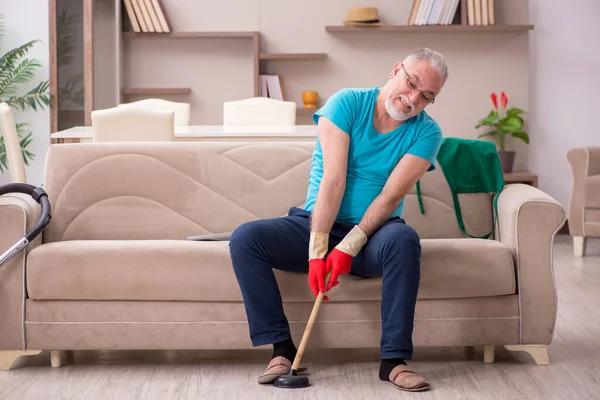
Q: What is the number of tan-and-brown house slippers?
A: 2